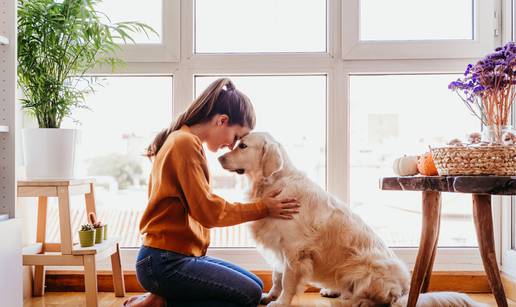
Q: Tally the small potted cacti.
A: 3